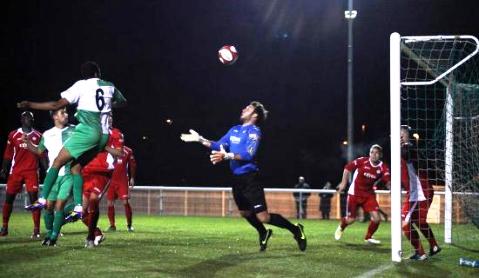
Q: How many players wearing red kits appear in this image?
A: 5